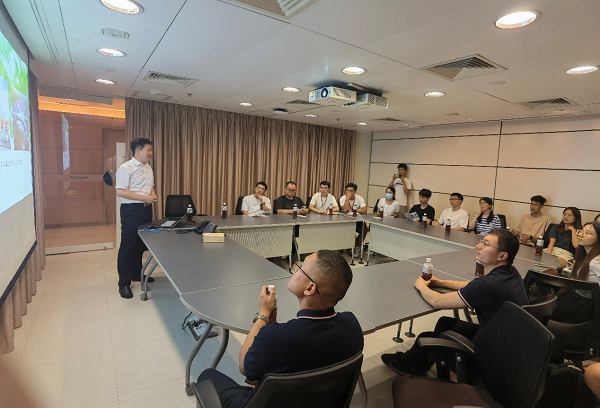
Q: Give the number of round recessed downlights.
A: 11